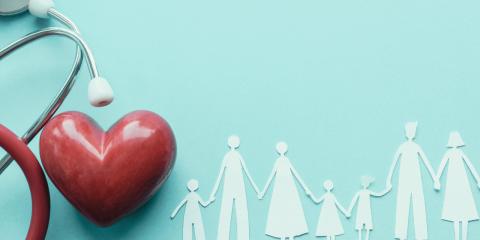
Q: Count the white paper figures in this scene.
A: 7